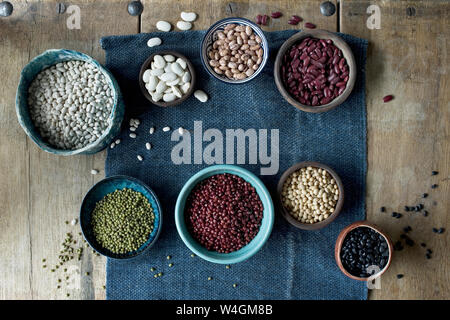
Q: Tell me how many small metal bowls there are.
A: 0